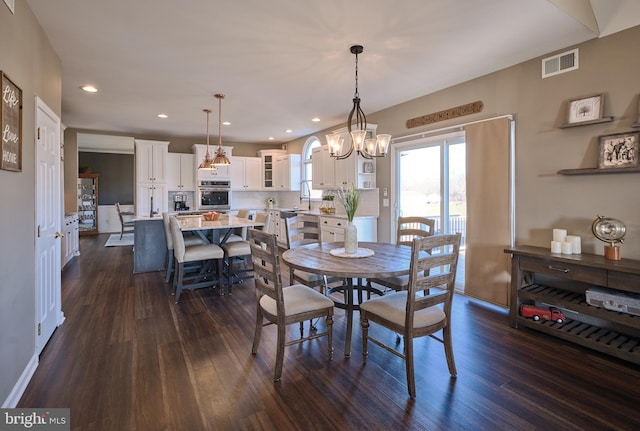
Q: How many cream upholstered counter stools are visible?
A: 4